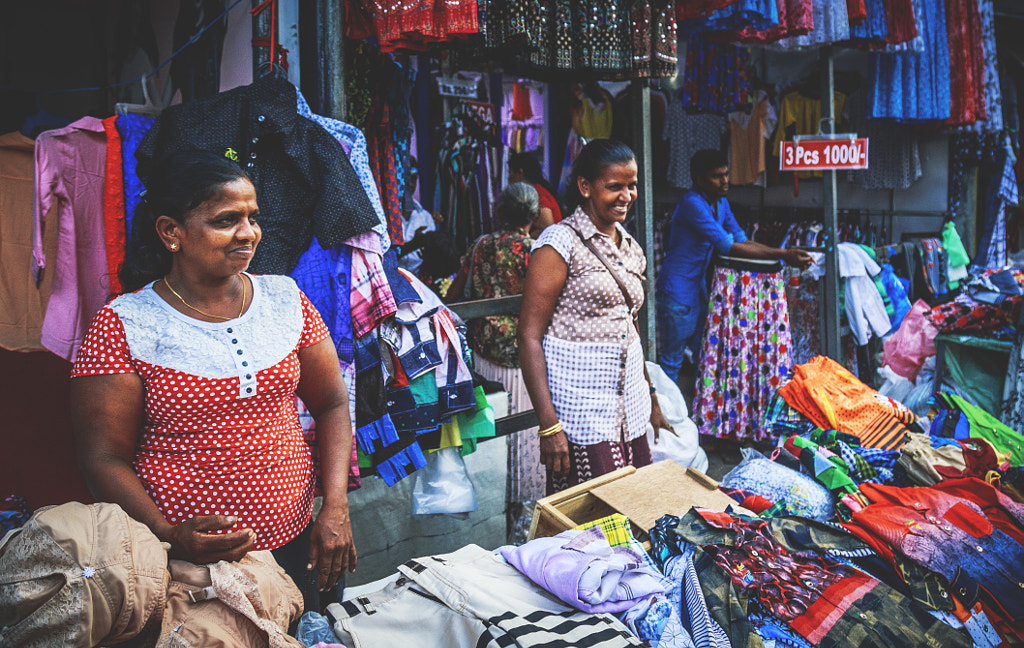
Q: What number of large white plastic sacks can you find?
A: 1